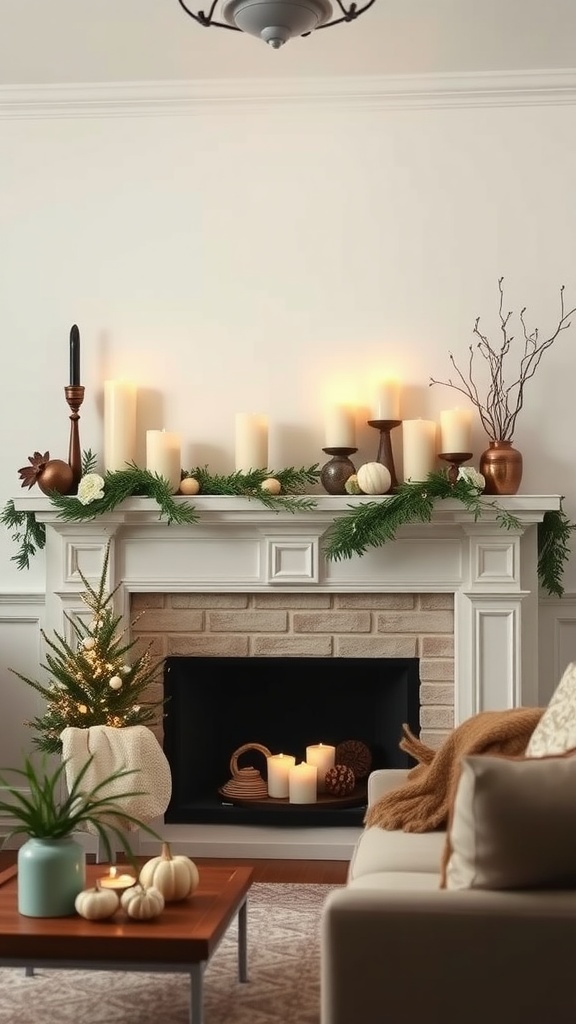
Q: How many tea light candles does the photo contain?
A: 1